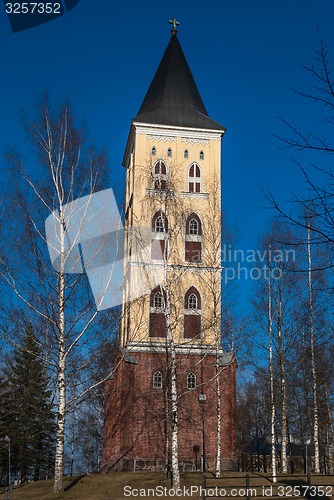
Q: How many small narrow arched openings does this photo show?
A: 4